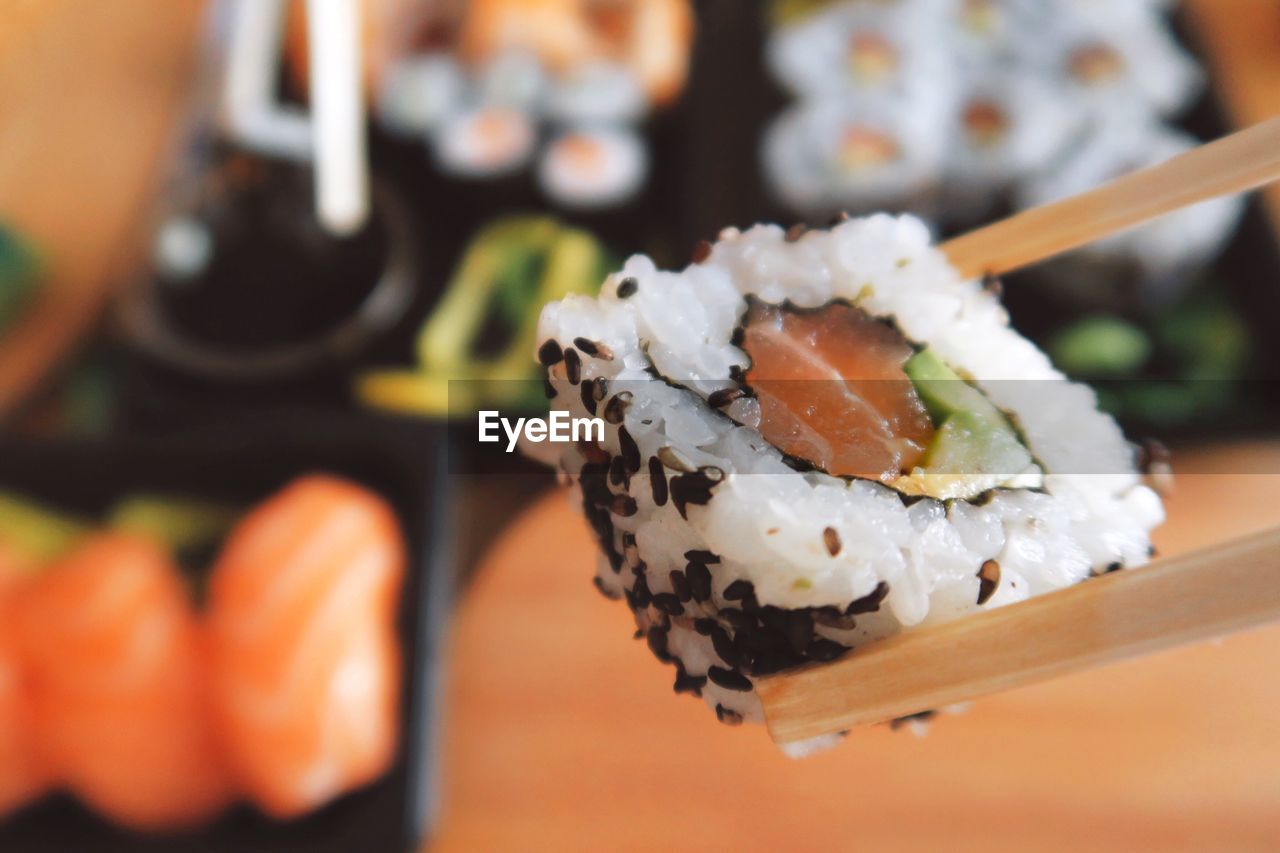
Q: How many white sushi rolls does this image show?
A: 12